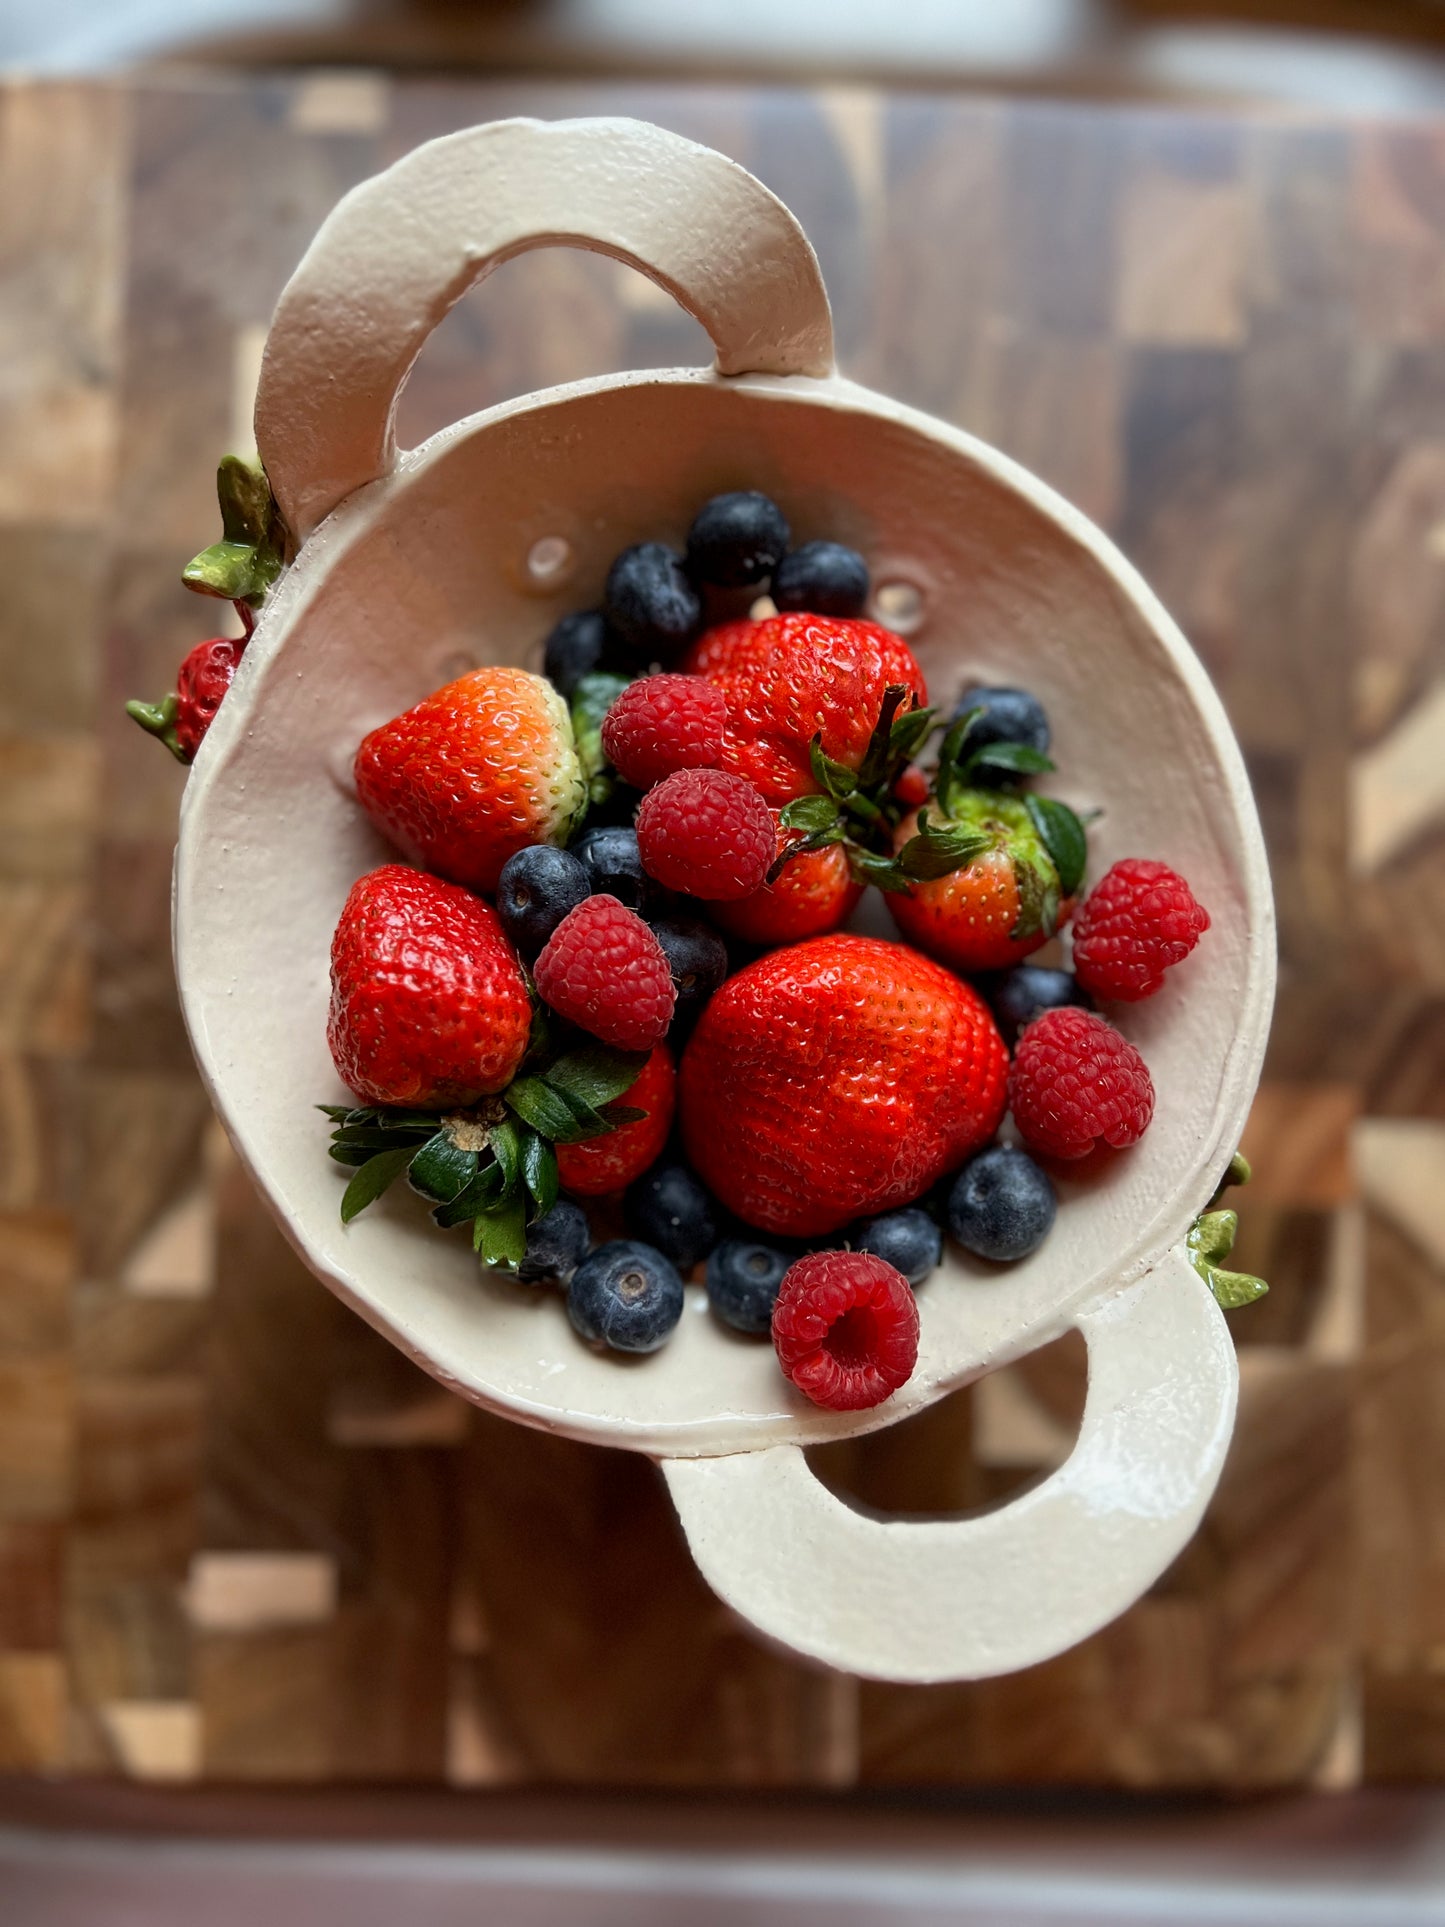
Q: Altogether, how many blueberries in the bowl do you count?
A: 15